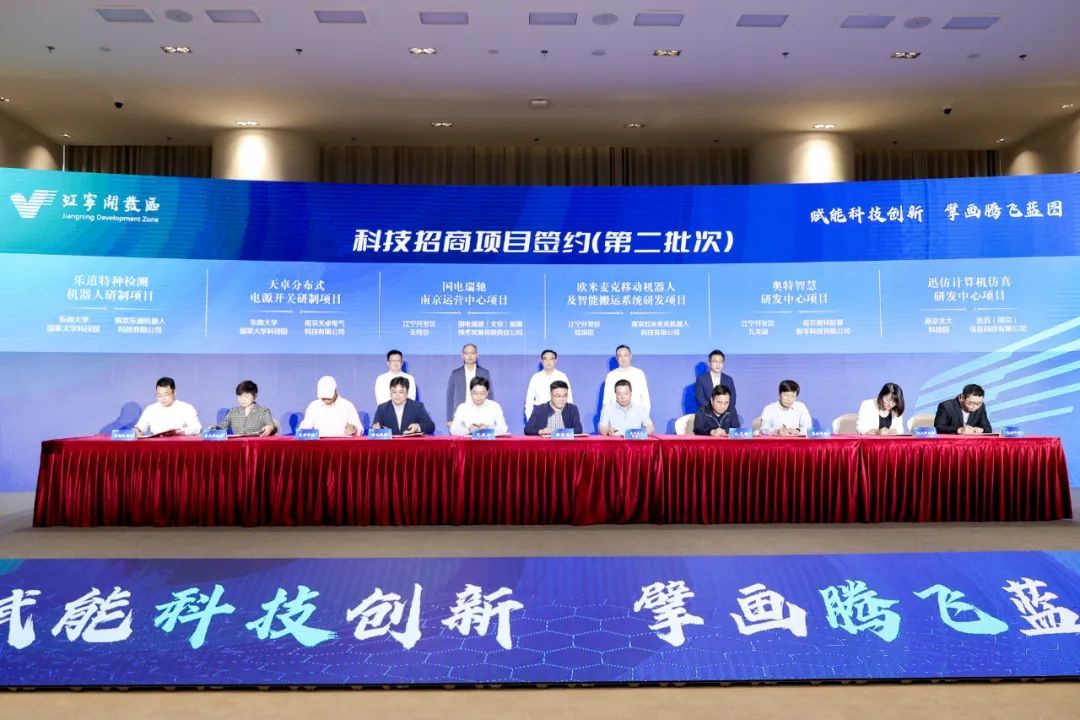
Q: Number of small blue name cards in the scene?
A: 11